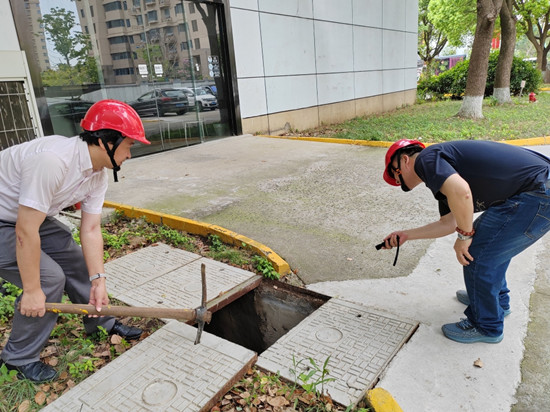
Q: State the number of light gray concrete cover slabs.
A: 4